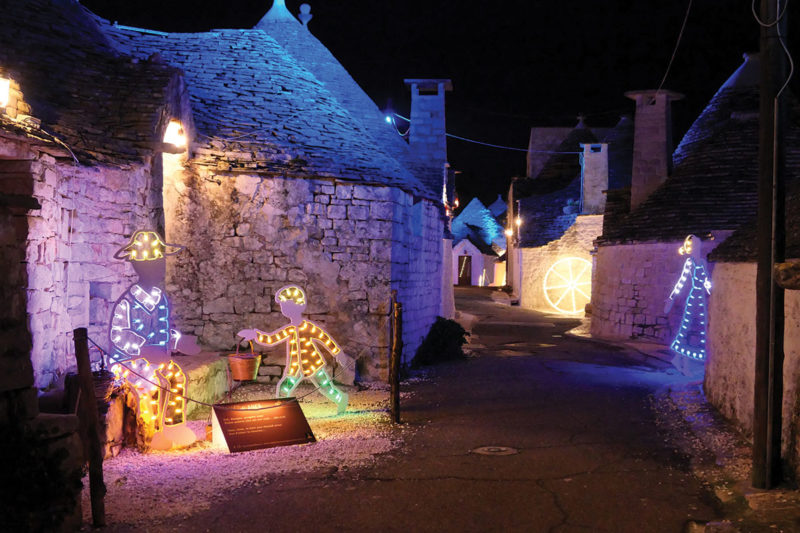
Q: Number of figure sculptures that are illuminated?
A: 3